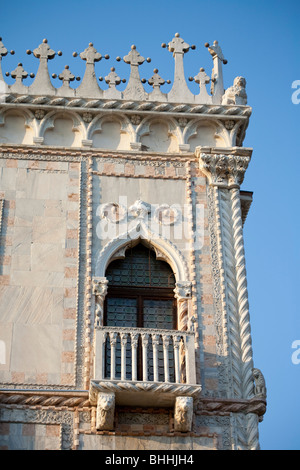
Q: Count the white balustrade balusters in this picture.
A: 7